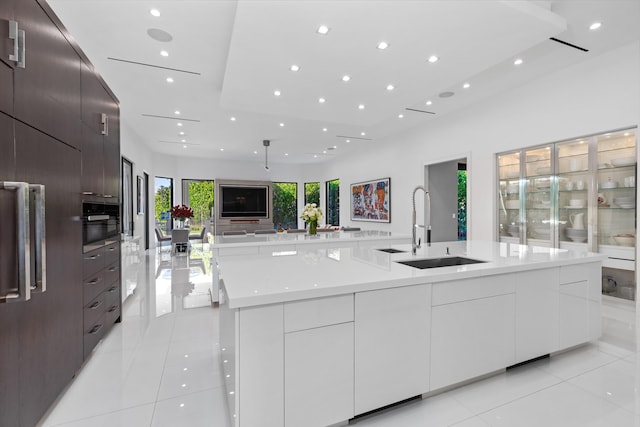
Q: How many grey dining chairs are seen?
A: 3